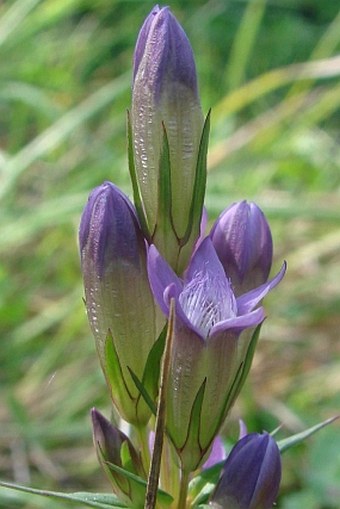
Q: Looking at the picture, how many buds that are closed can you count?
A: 5